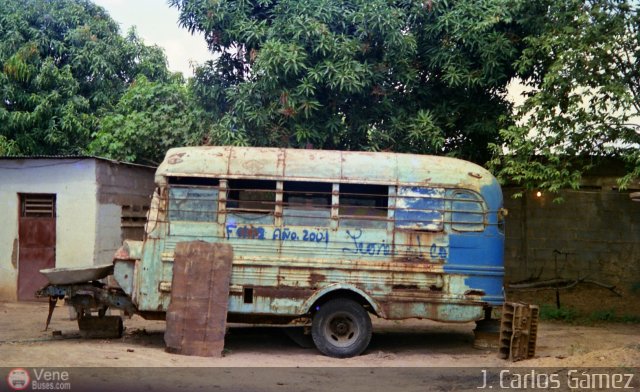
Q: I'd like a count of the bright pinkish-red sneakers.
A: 0